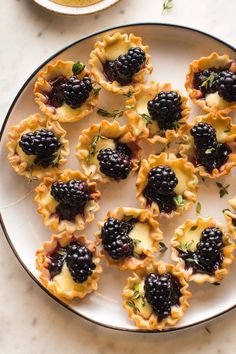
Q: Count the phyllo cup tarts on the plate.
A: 14